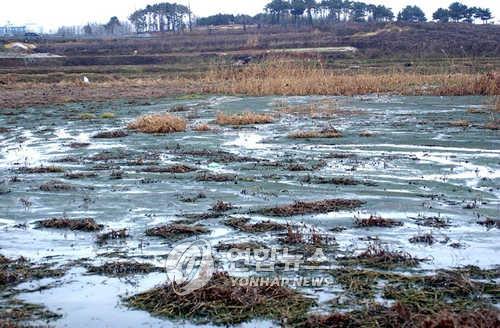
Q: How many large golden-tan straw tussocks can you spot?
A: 2